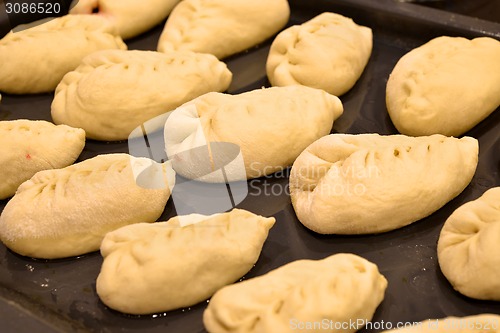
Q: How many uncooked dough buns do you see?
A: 14